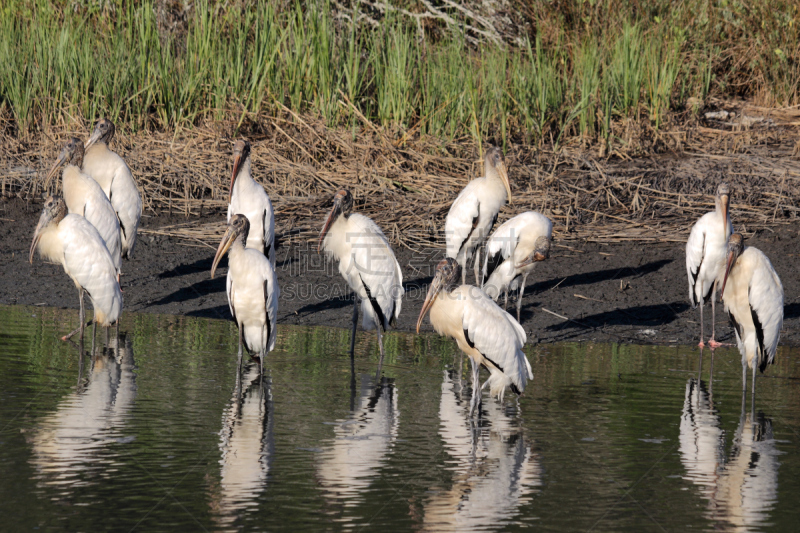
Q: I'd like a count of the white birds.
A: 11